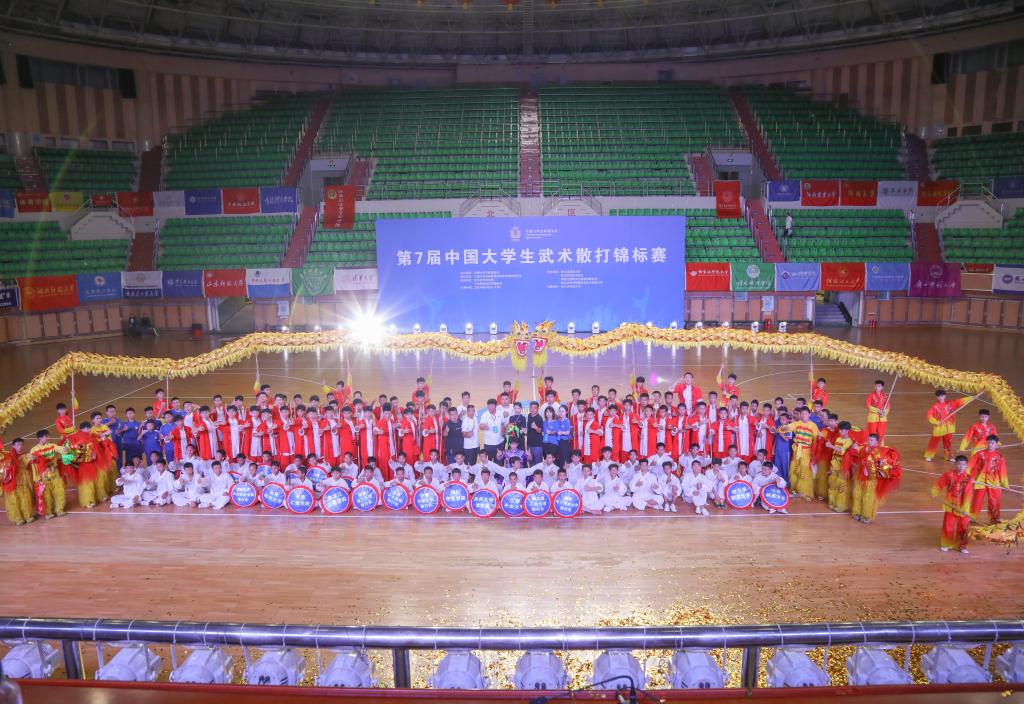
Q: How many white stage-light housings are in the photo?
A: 13